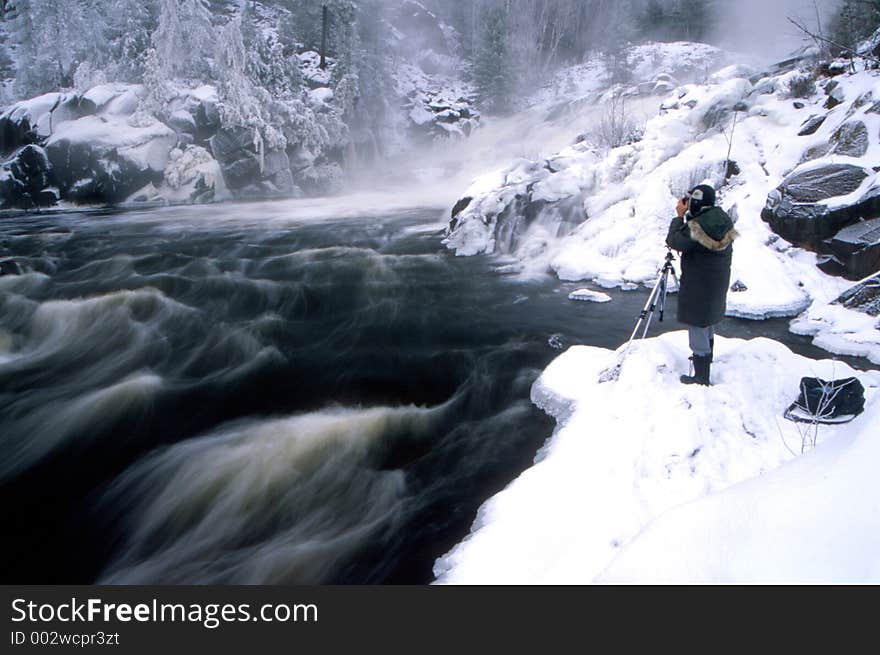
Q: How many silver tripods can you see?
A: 1